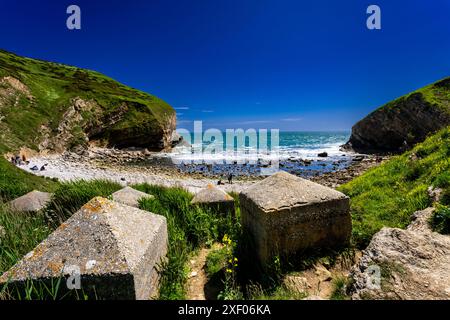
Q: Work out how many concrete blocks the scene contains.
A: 5